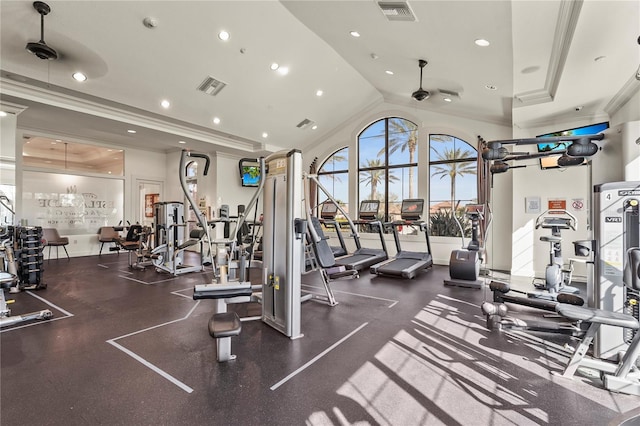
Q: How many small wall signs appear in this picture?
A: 3